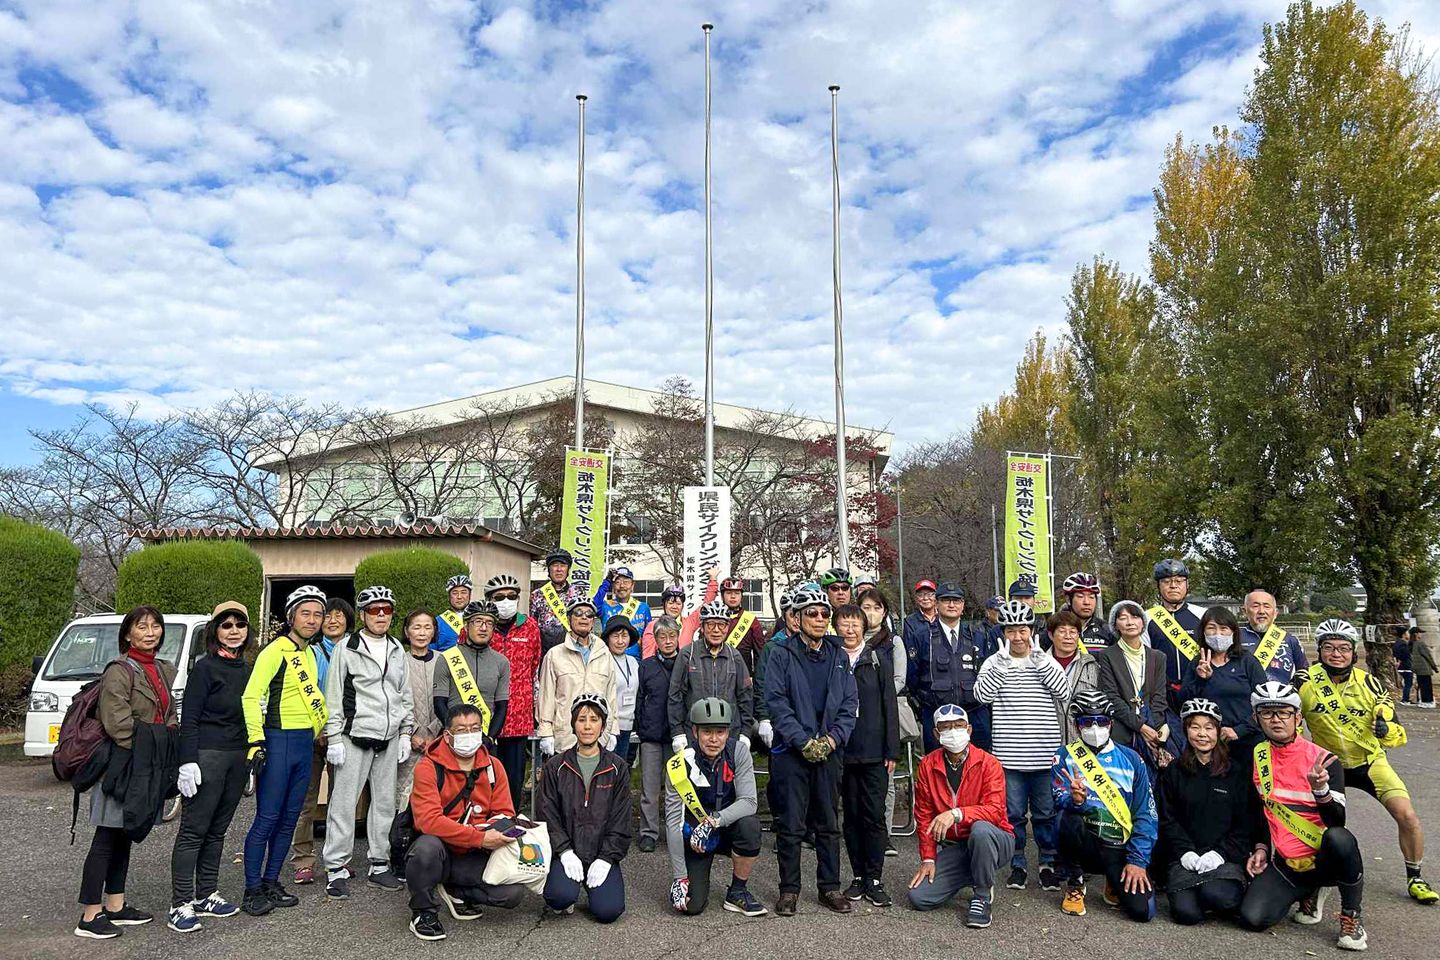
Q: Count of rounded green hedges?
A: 3